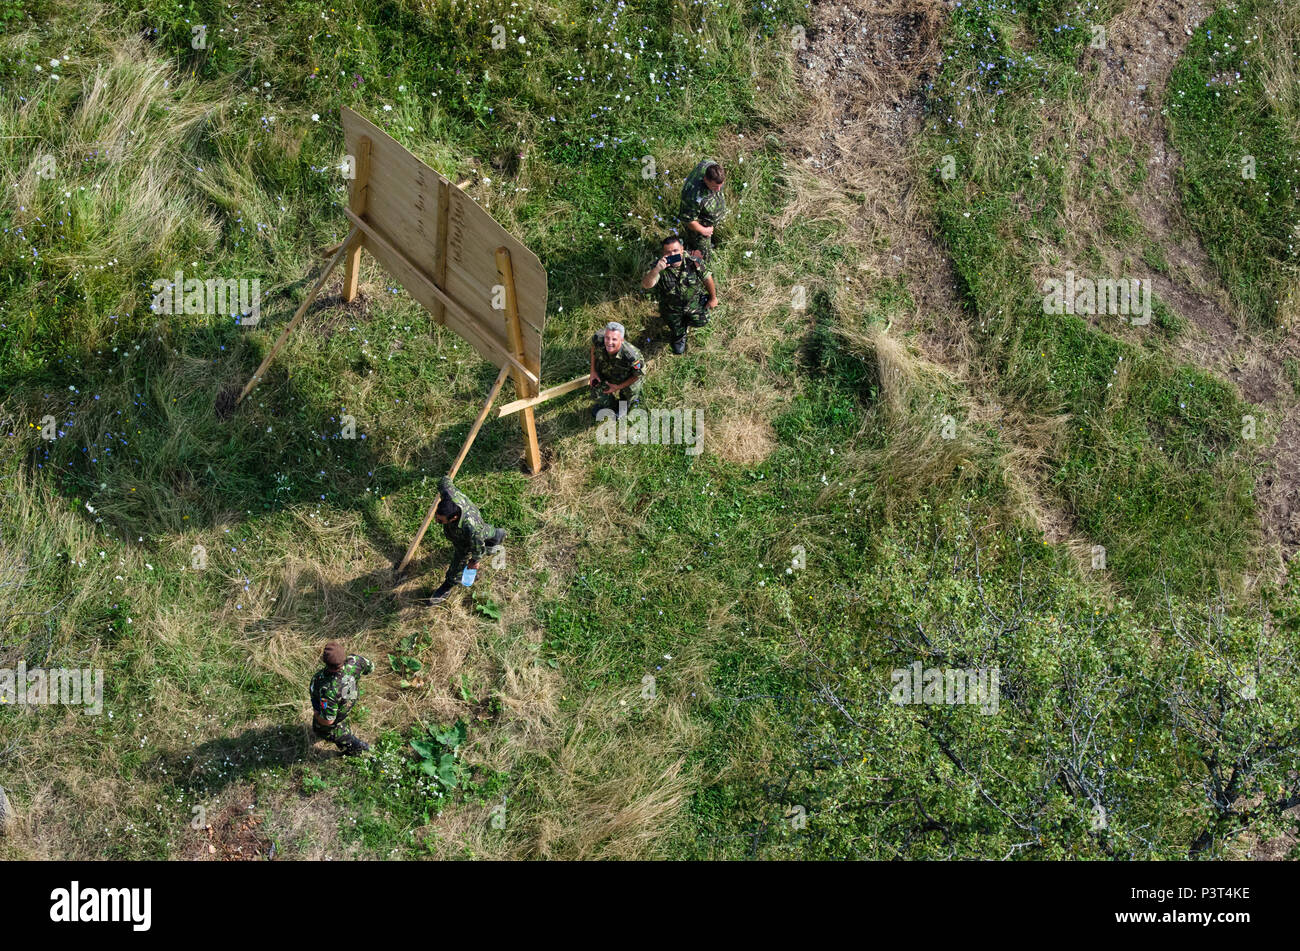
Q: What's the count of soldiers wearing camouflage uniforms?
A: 5